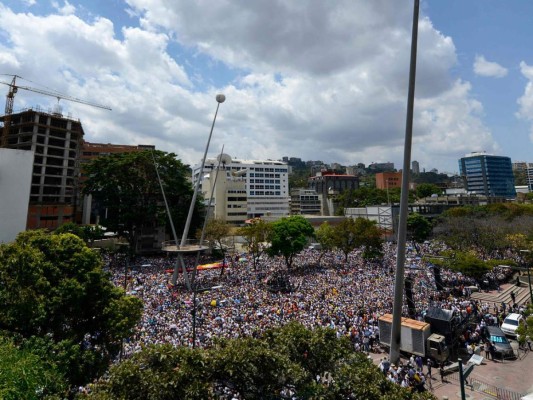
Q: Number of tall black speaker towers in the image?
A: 2